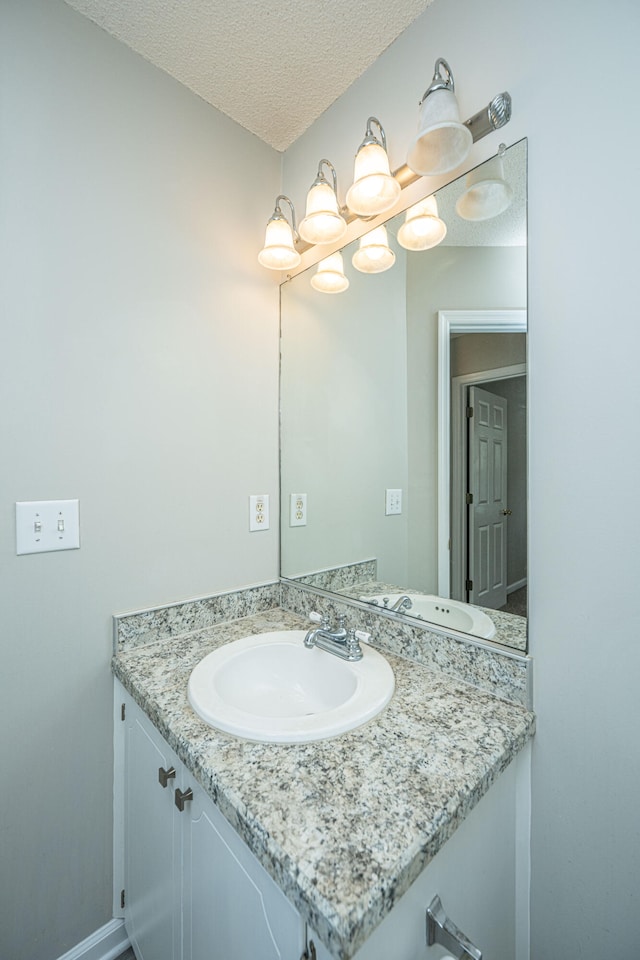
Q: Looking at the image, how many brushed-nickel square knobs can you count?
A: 2